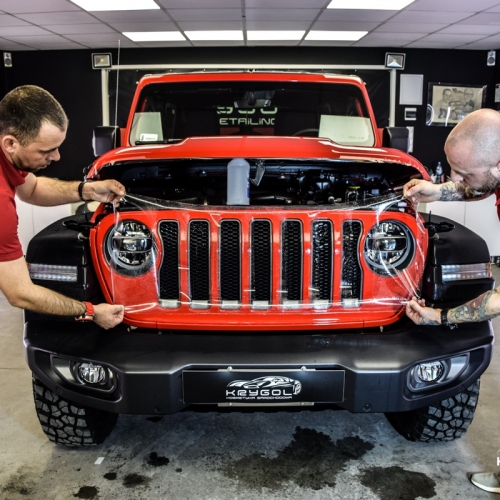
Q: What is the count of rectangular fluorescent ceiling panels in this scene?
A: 6